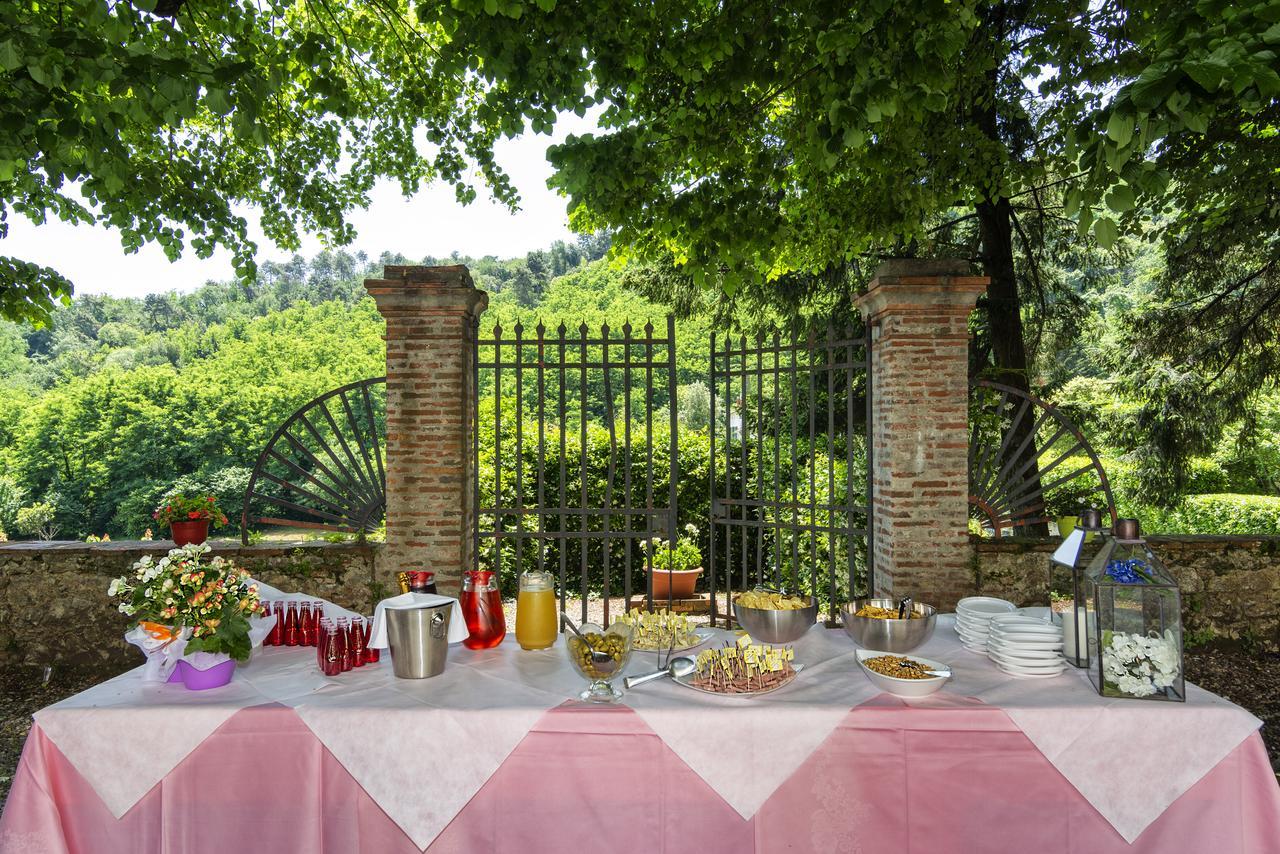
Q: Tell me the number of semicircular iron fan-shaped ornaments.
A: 2